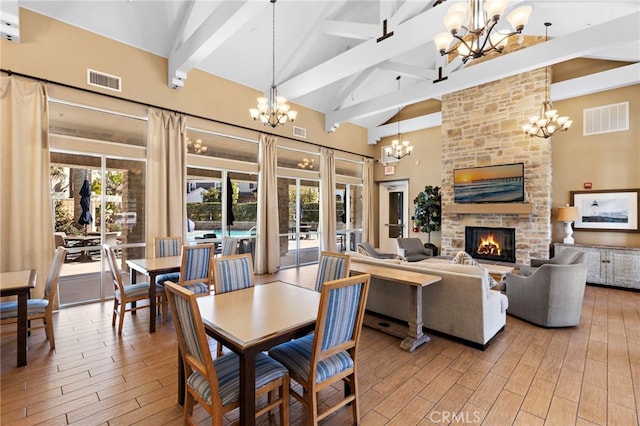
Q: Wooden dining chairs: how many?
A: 9